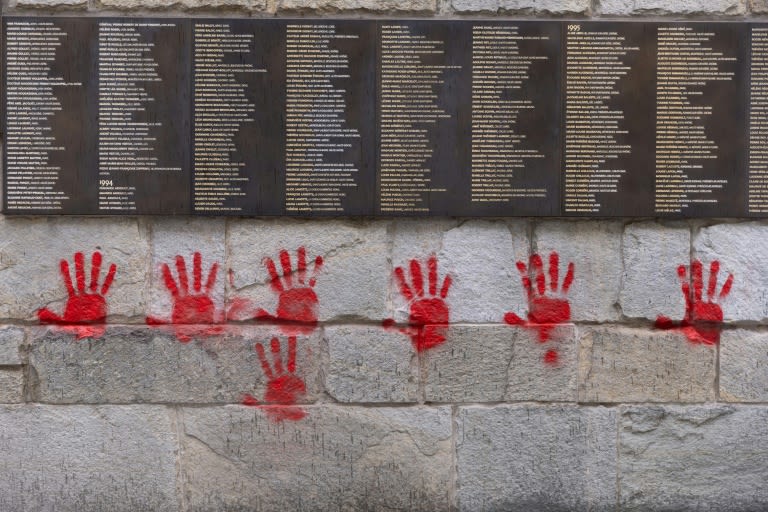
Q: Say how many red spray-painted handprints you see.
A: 7